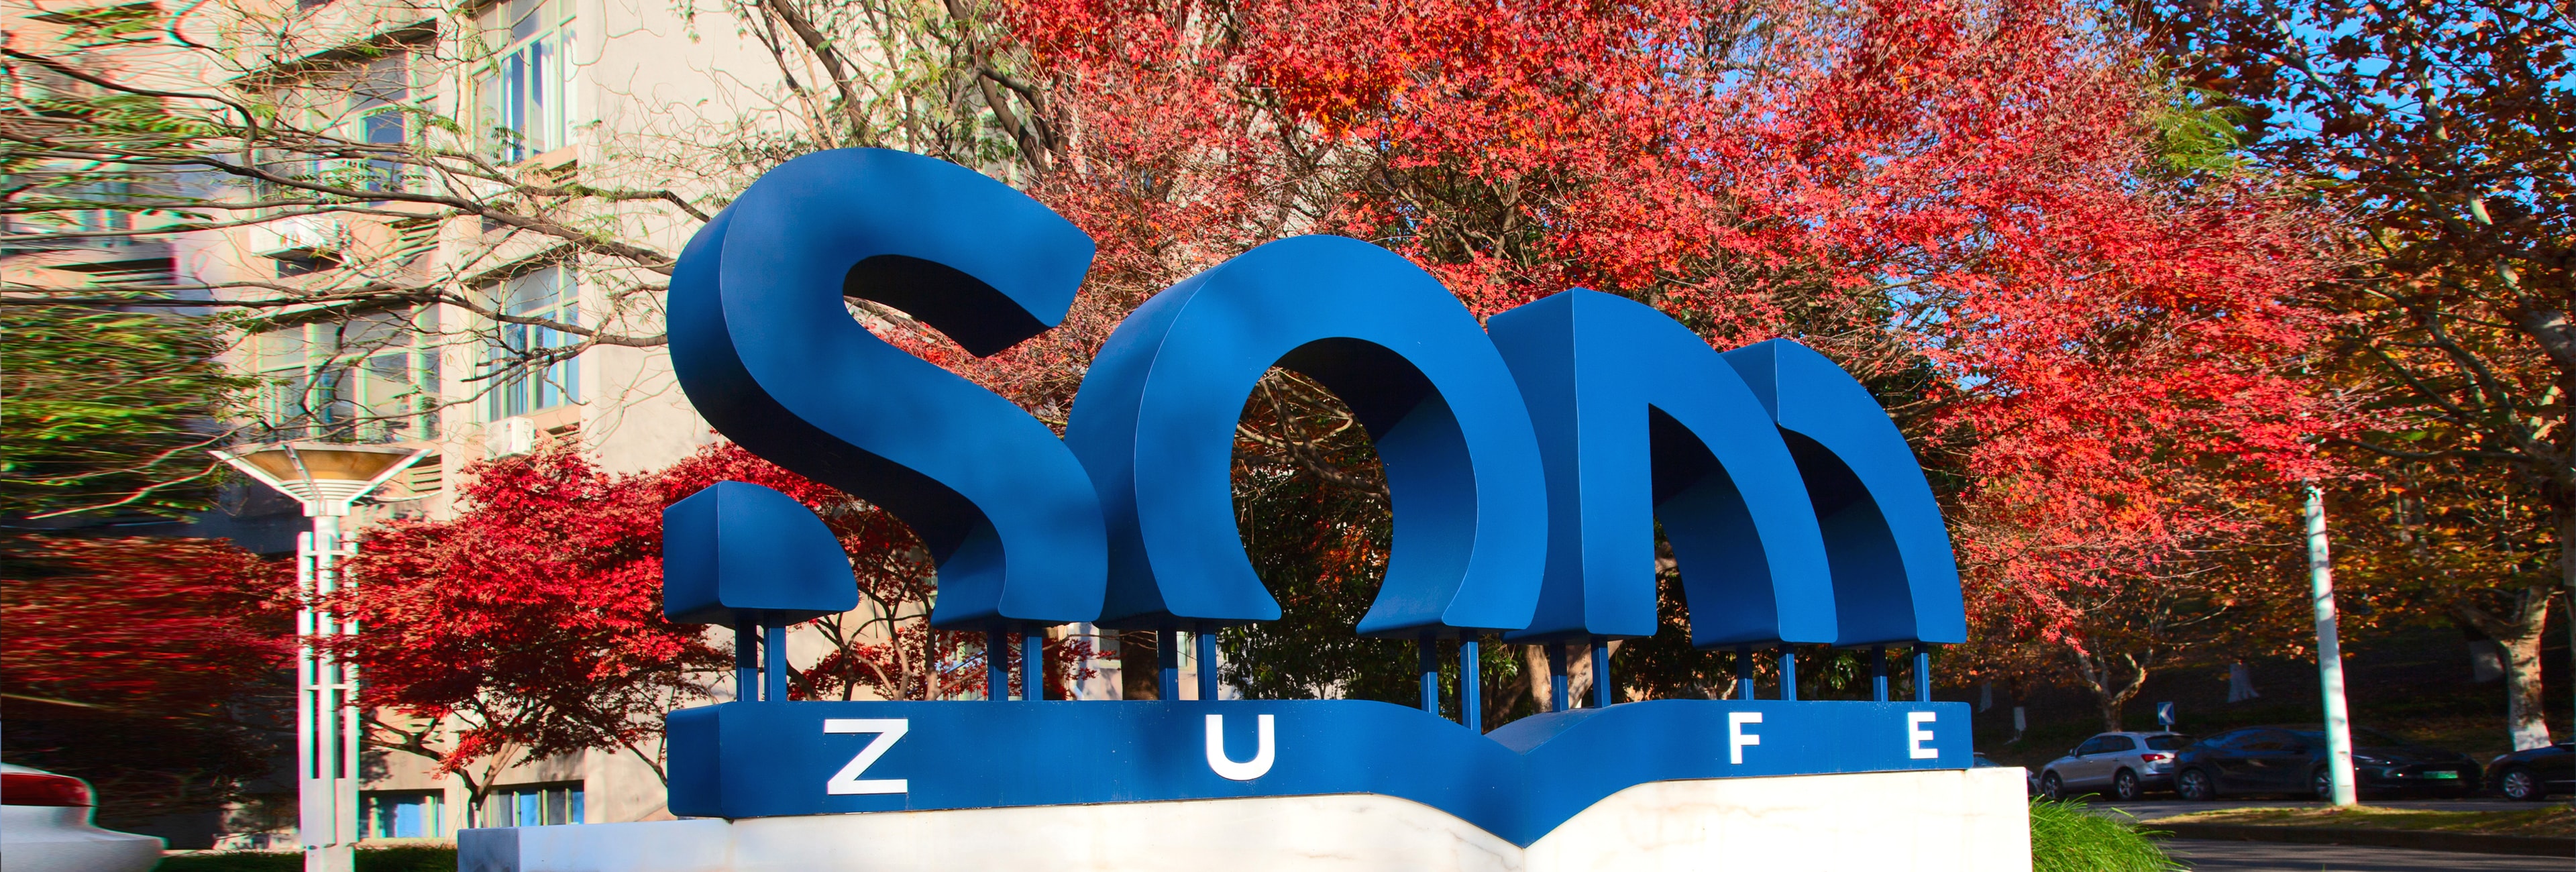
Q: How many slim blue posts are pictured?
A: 14